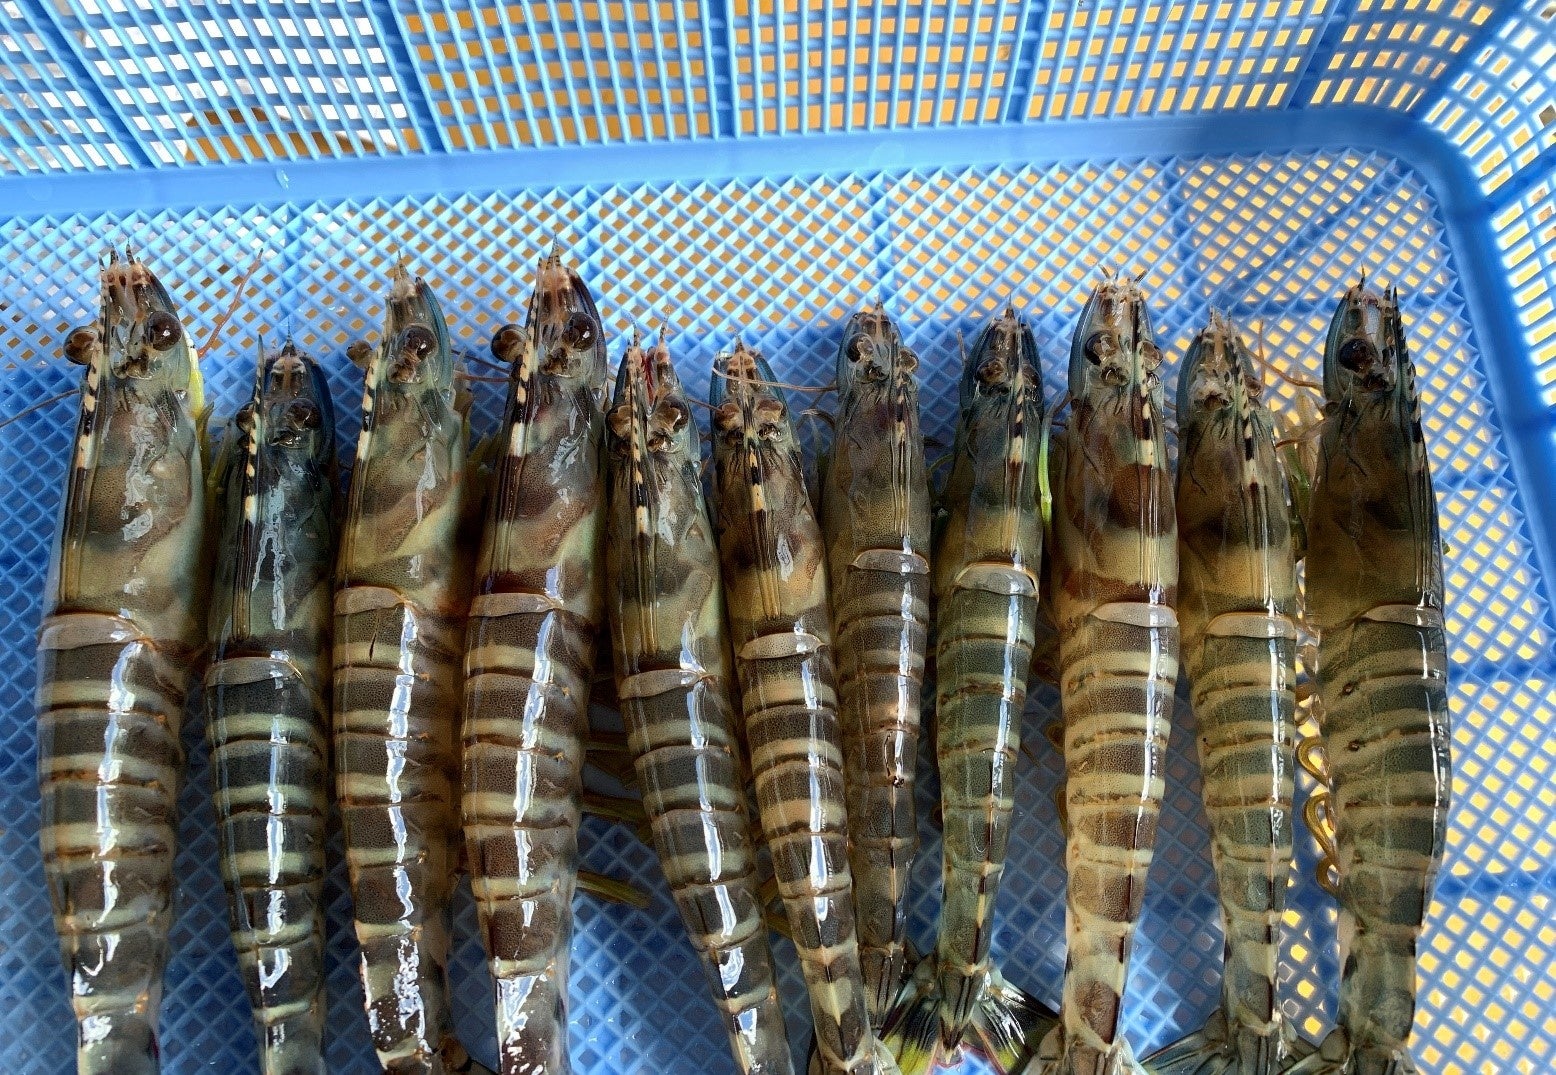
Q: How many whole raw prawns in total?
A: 11